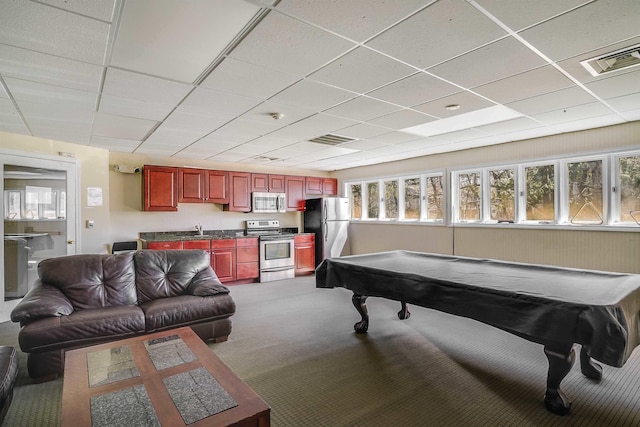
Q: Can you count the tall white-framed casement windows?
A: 10